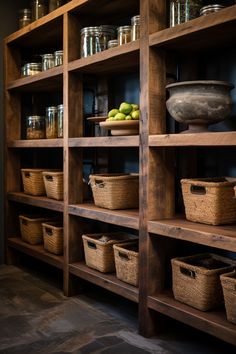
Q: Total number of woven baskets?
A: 10